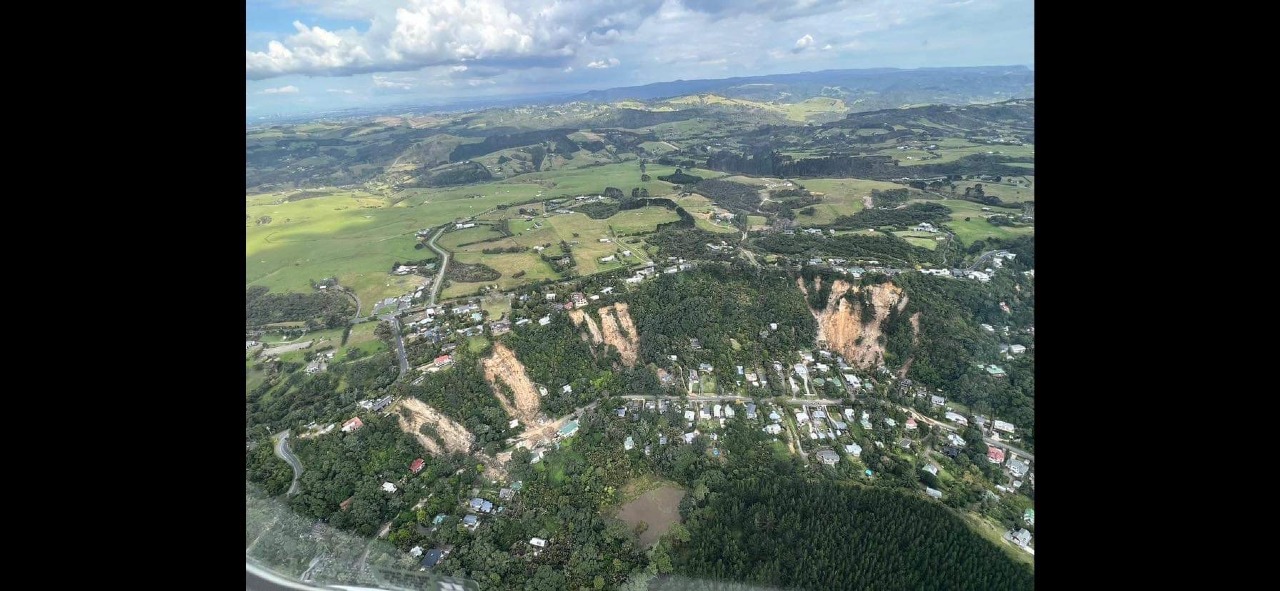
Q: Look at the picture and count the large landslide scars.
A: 4